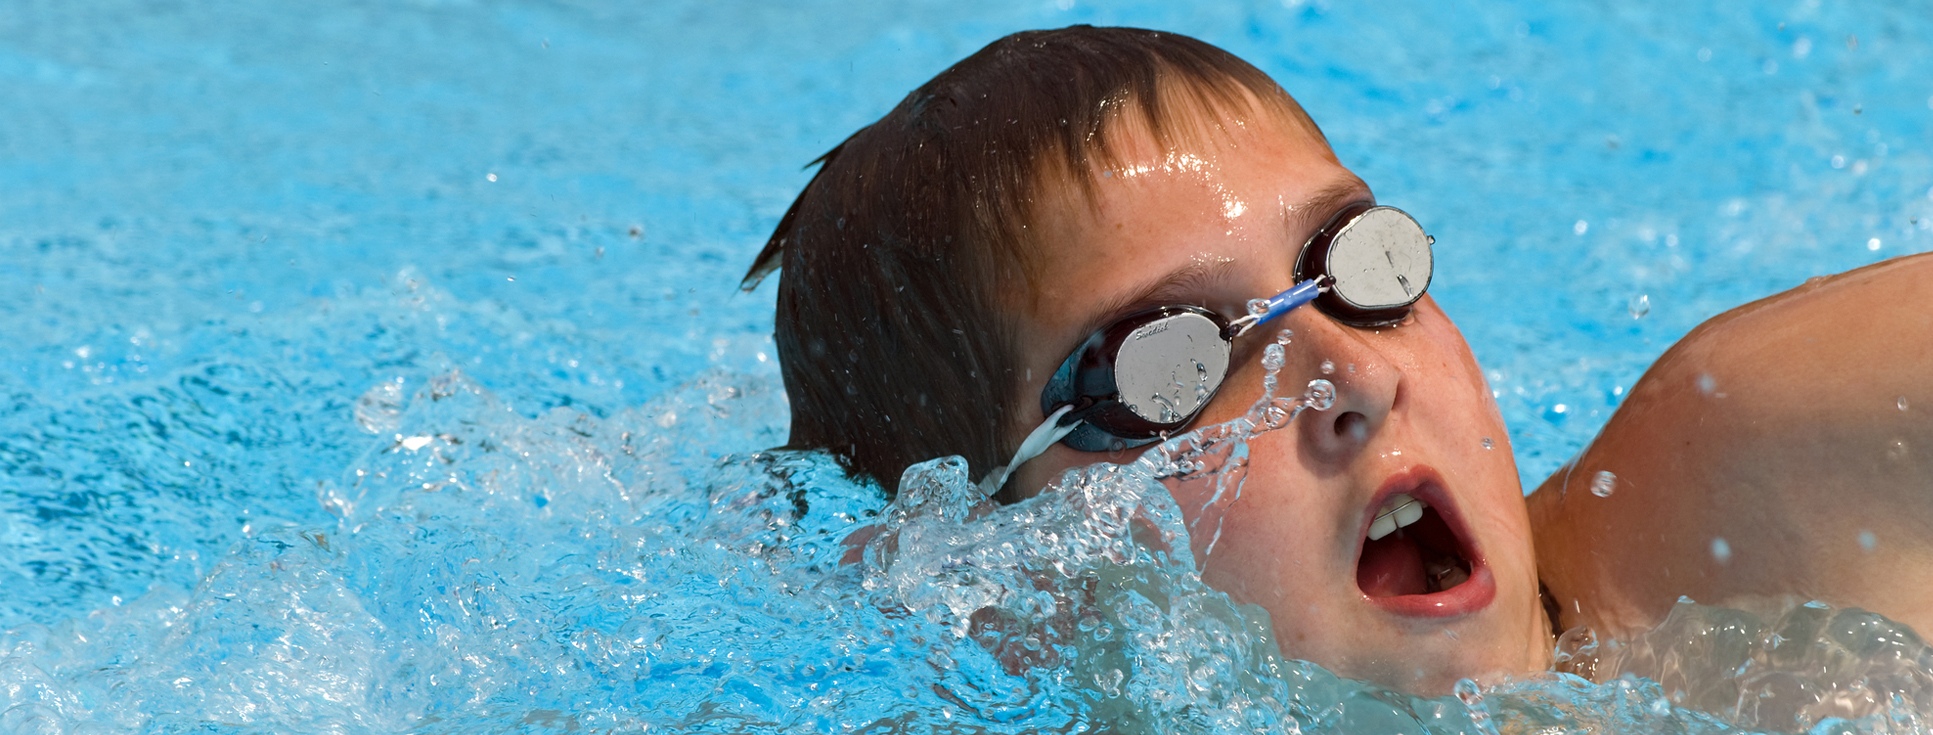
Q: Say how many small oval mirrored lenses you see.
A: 2